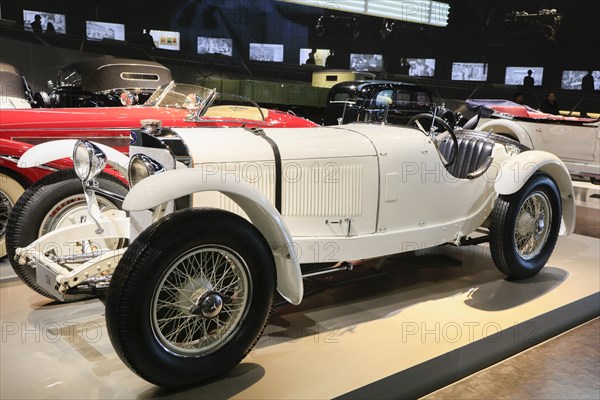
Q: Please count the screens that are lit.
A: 11